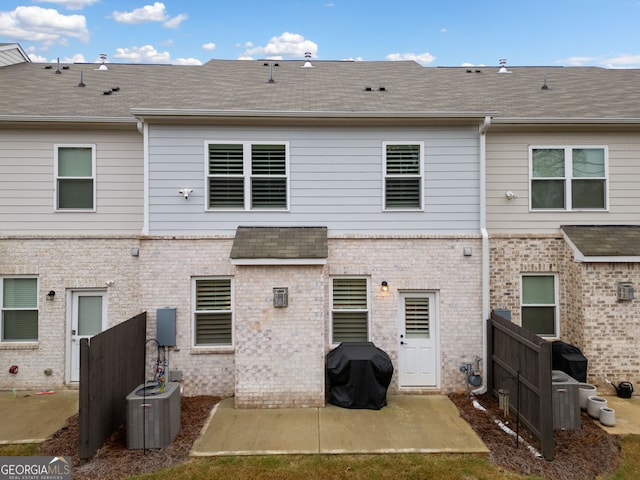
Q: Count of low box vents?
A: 10